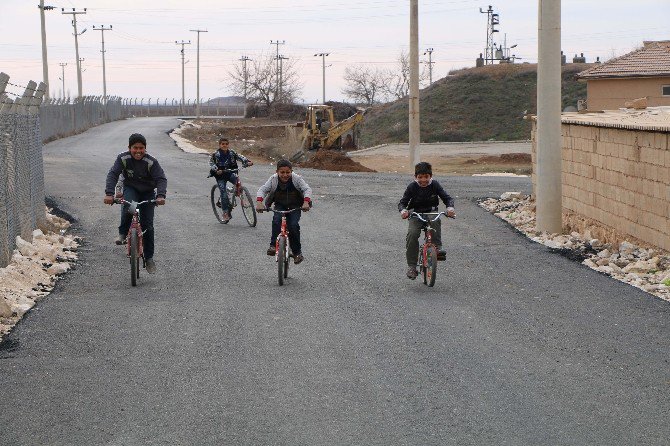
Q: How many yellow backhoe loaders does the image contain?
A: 1